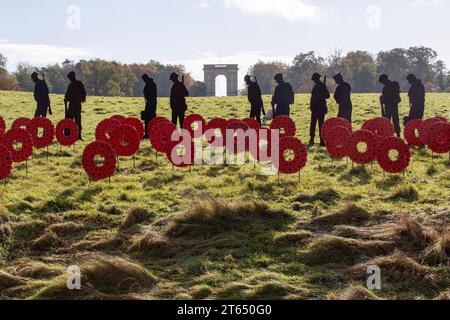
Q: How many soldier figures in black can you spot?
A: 10